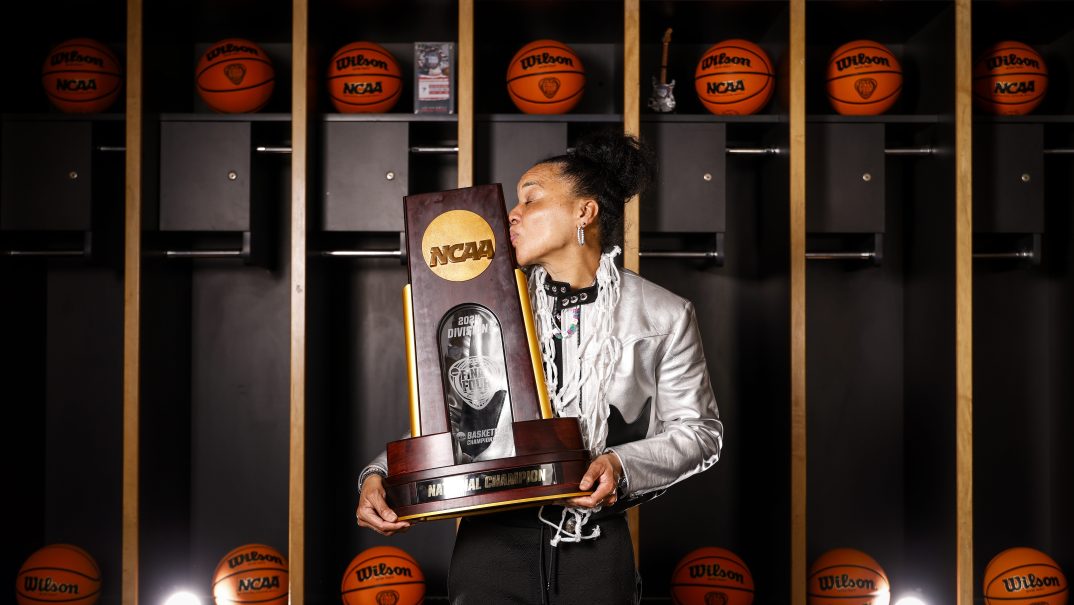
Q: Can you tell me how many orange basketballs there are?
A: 13